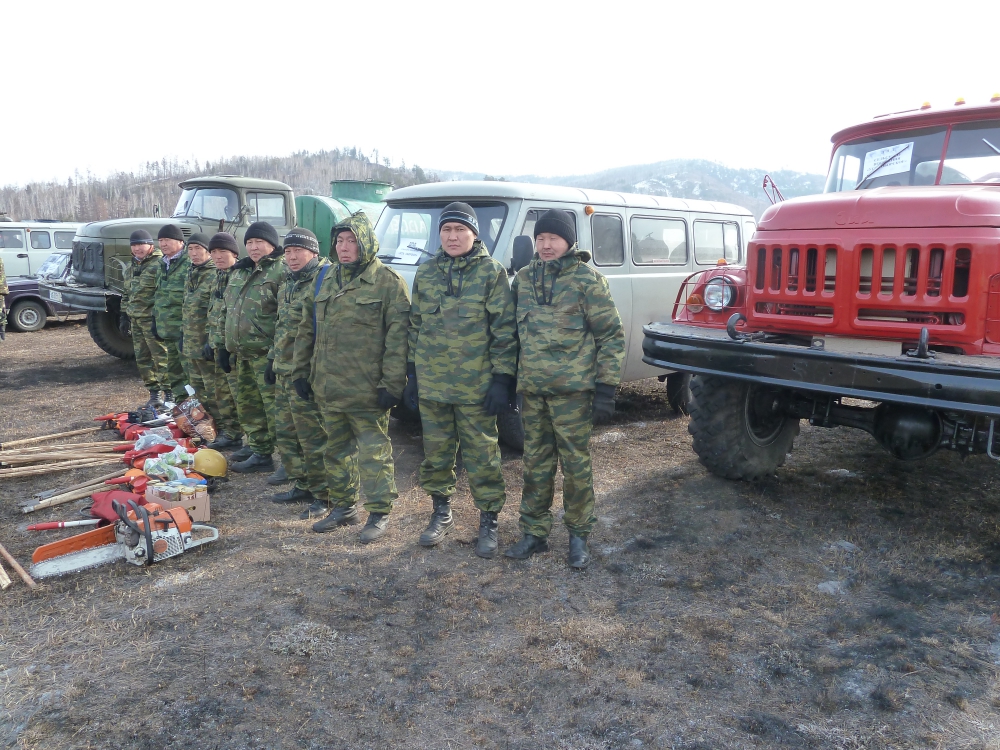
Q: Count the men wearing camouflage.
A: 9